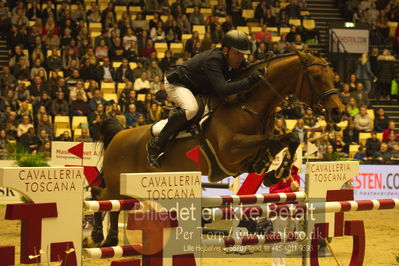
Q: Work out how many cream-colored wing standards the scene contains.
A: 3